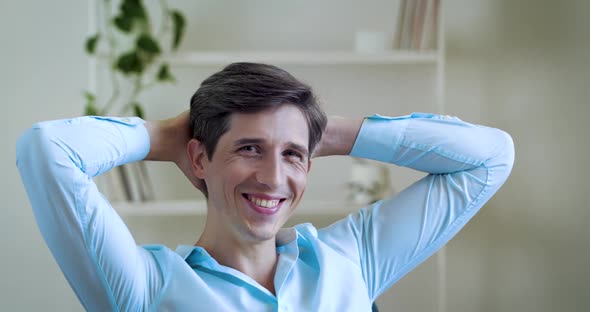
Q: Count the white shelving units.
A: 1